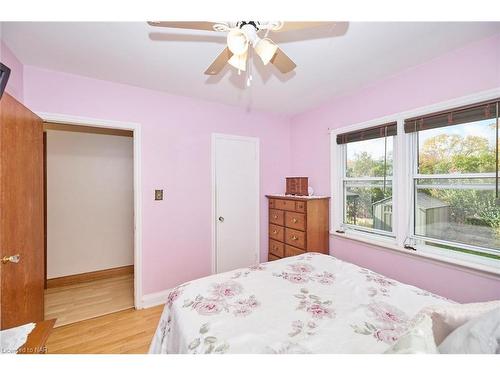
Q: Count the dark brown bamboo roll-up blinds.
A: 2